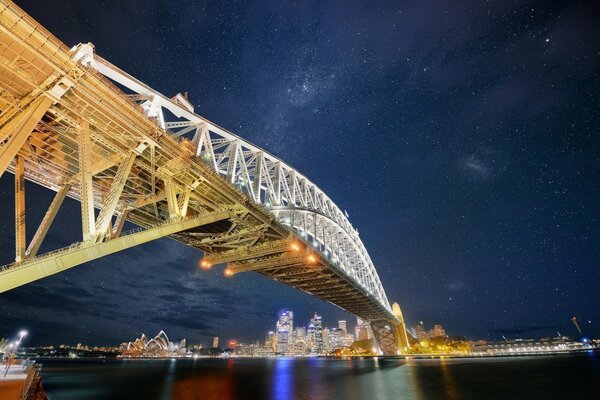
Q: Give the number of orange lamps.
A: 4